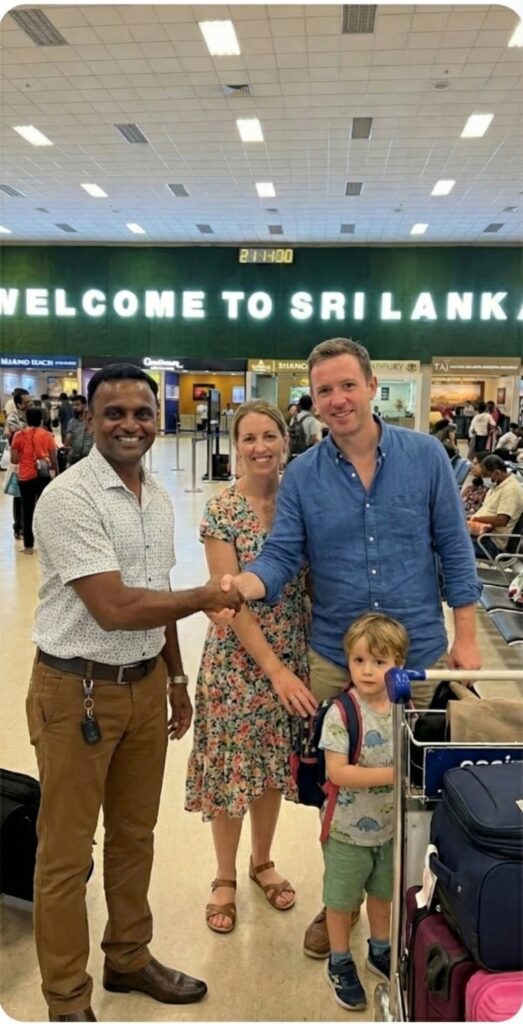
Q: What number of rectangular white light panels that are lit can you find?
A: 11